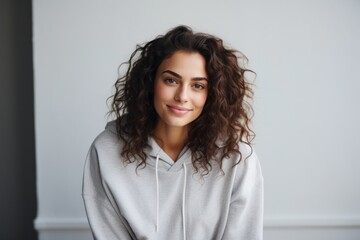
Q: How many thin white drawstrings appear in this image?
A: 2